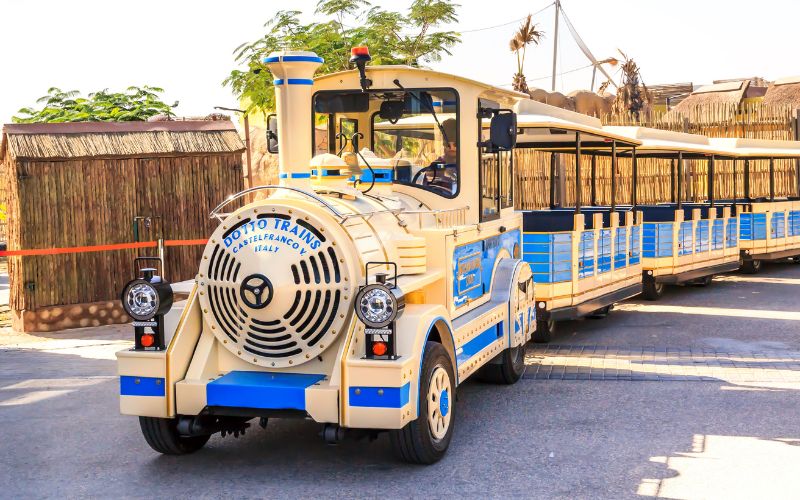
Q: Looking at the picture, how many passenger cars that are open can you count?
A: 3